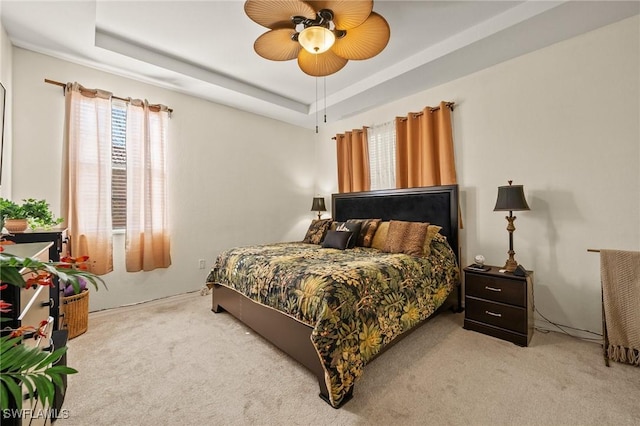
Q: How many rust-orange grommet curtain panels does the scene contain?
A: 2